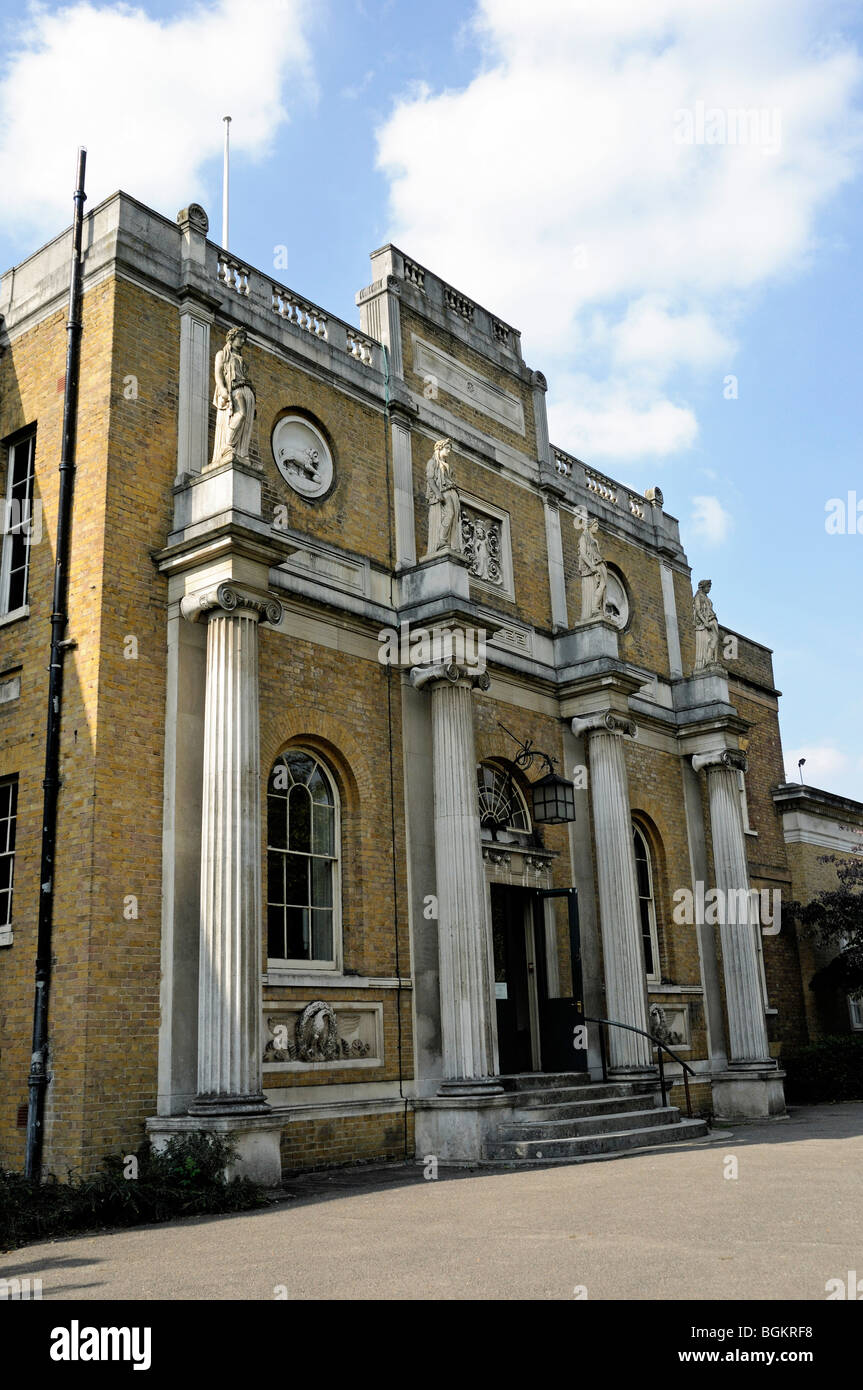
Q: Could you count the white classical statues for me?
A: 4